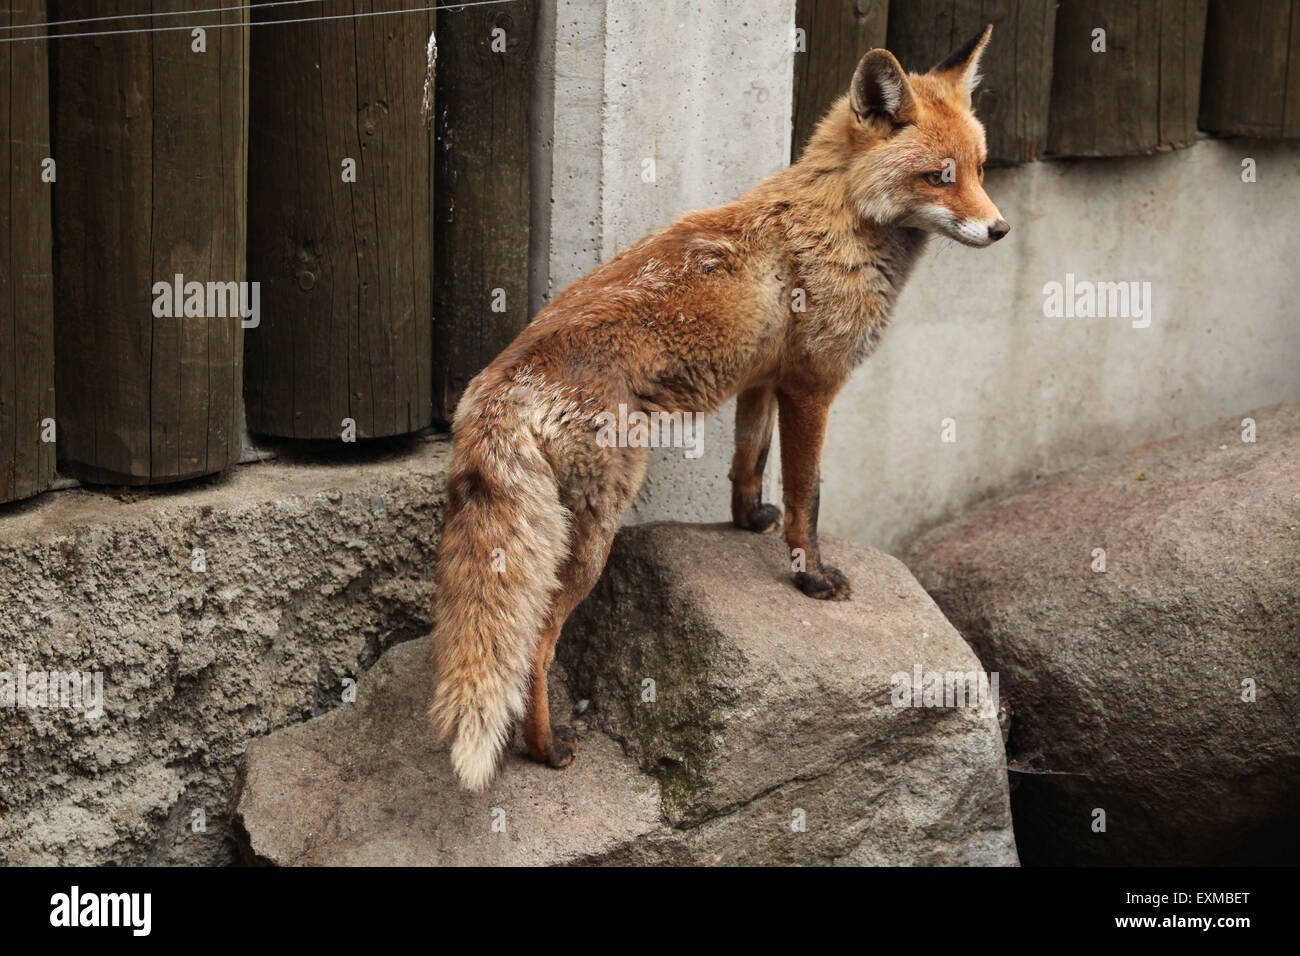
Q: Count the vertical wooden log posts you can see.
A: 8